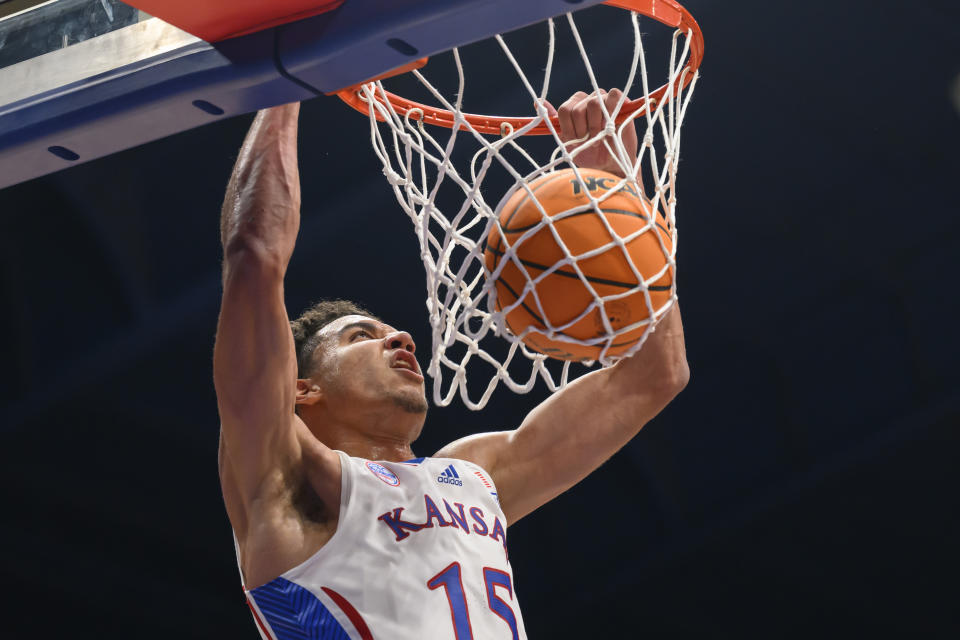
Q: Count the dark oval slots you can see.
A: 3